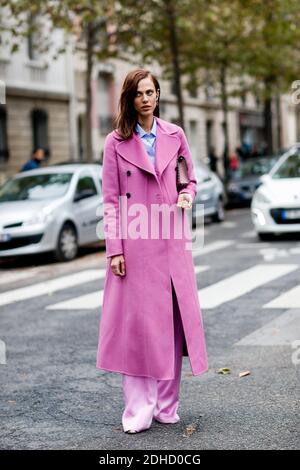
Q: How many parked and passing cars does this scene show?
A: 4